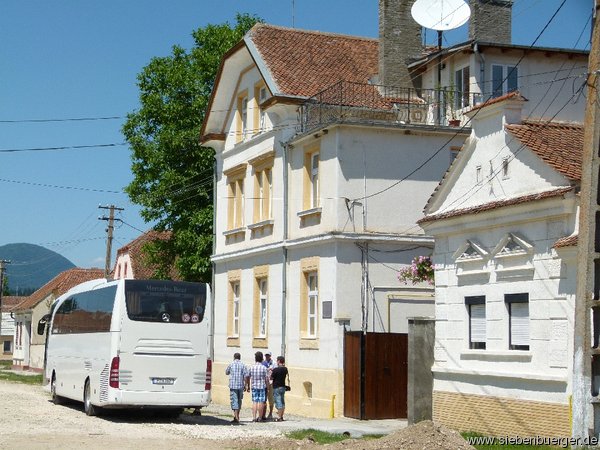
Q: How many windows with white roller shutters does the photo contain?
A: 2